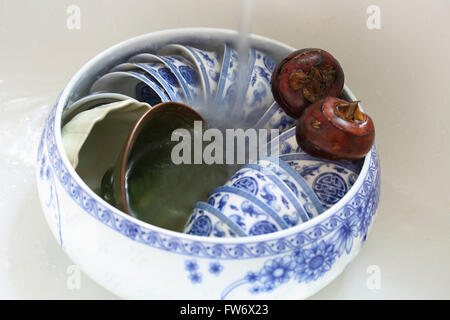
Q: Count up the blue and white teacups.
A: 13